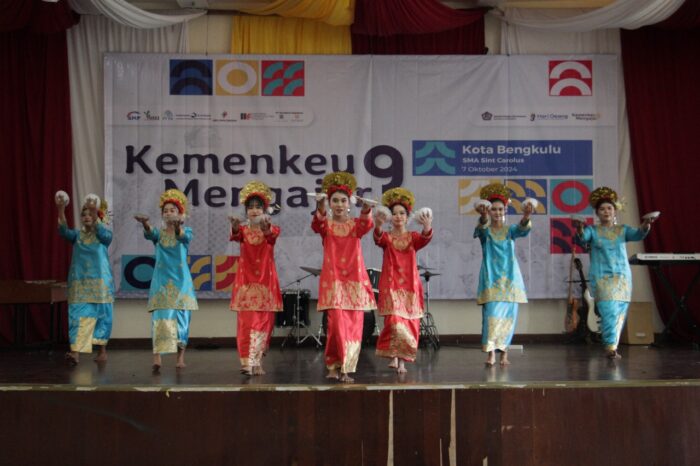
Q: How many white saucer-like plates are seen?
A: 14